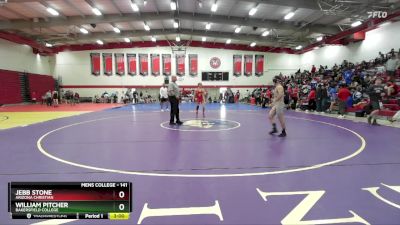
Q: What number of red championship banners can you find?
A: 12